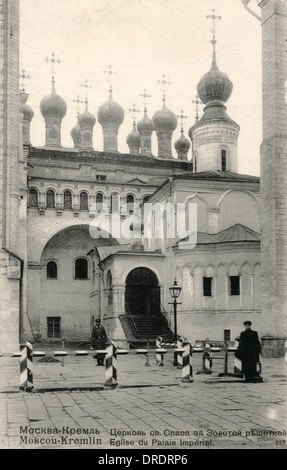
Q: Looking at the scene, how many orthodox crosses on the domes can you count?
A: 11